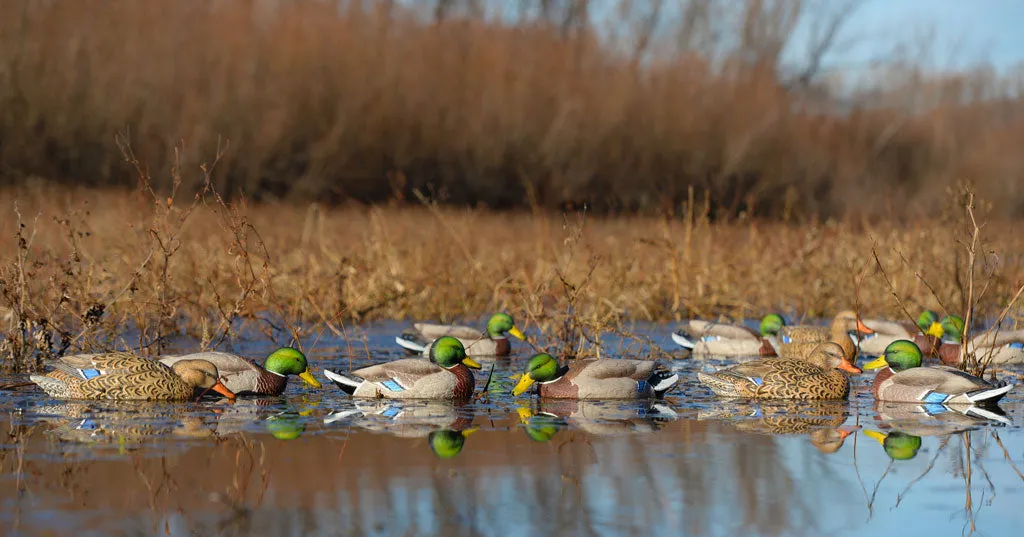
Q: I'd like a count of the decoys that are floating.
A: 11